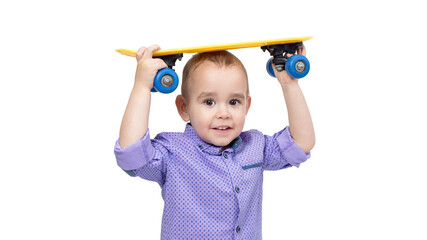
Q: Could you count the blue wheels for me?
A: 4